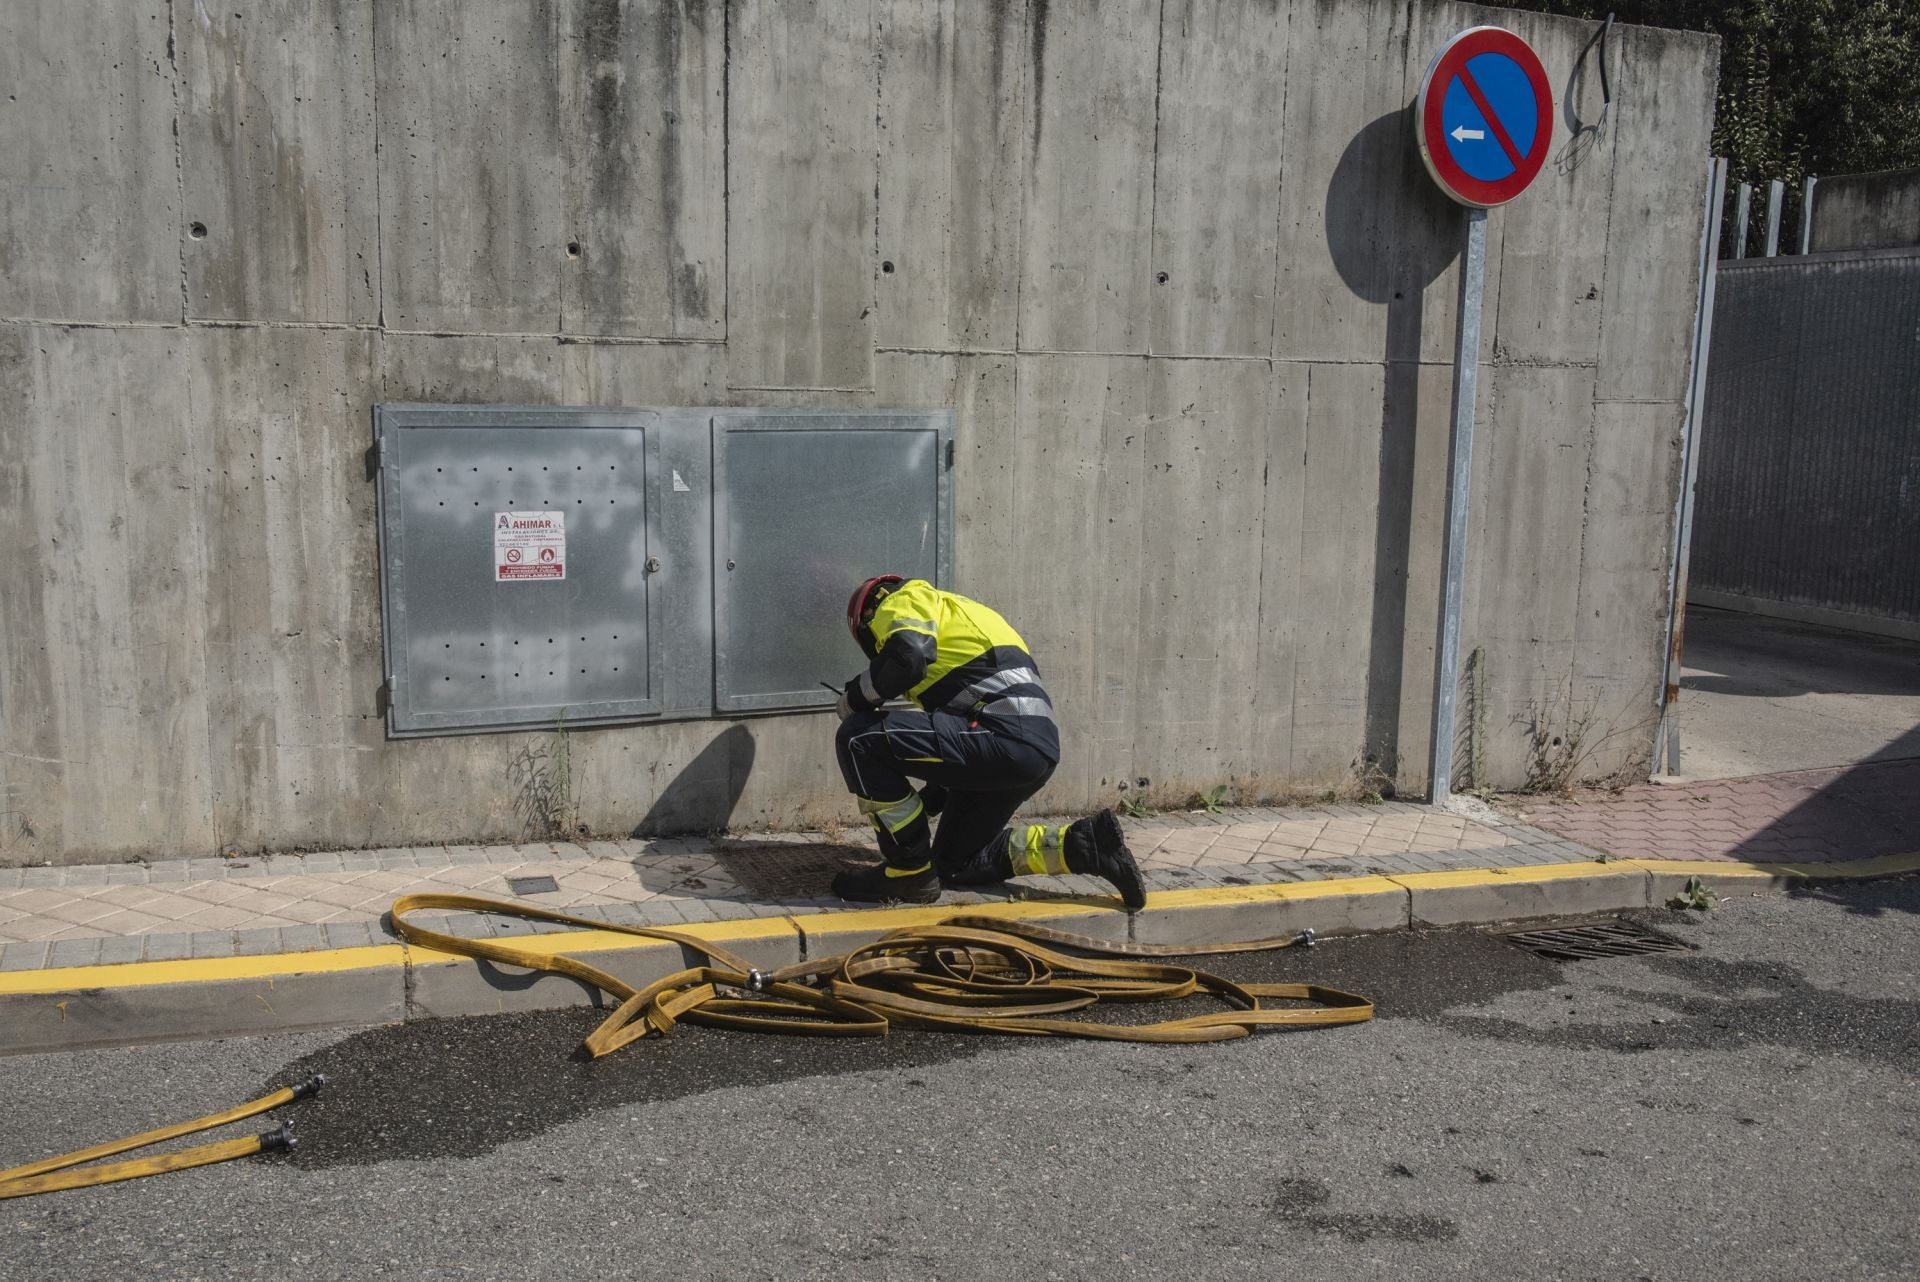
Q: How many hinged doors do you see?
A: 2